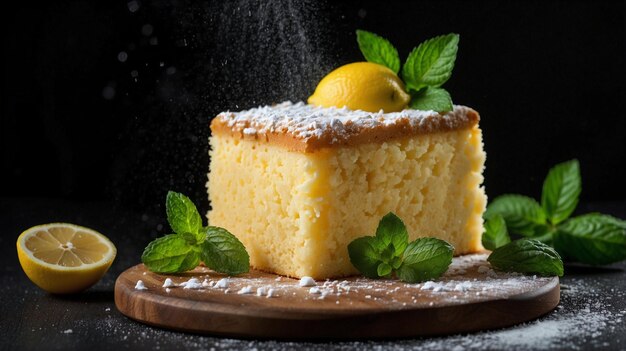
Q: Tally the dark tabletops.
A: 1